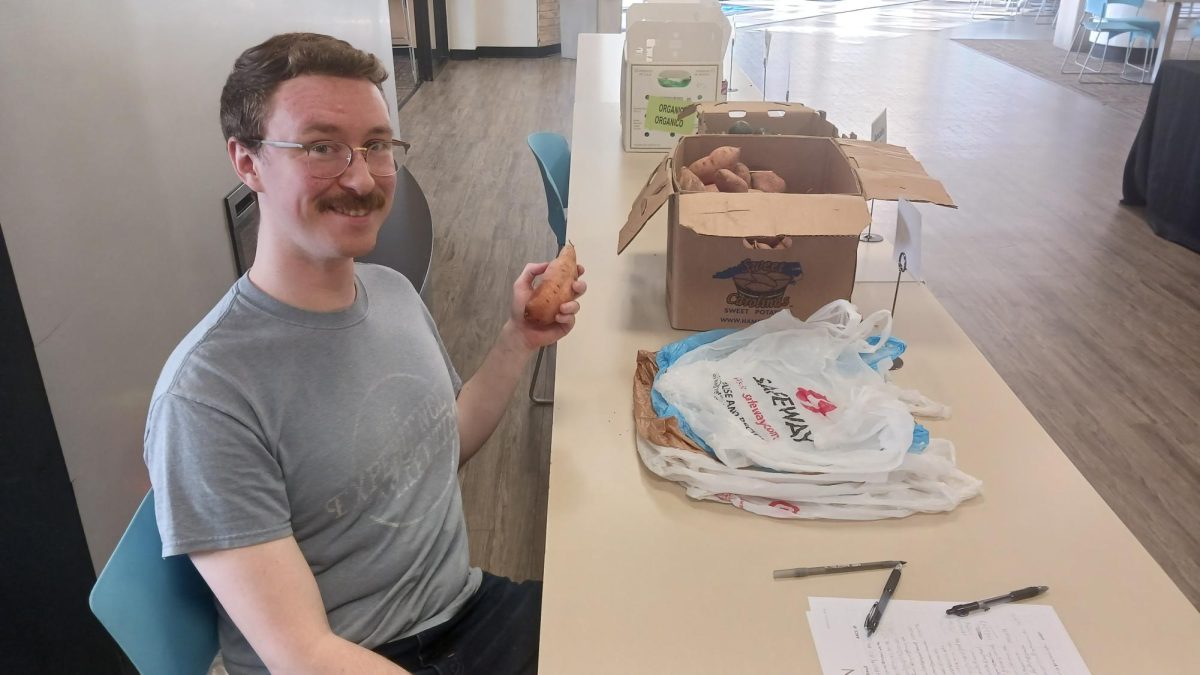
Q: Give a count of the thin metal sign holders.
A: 5